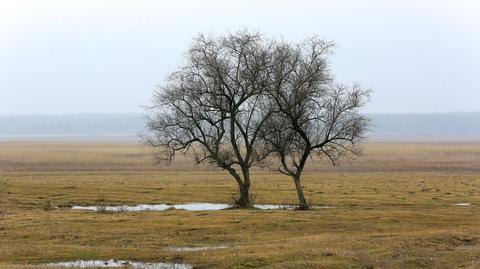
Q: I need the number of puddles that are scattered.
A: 4